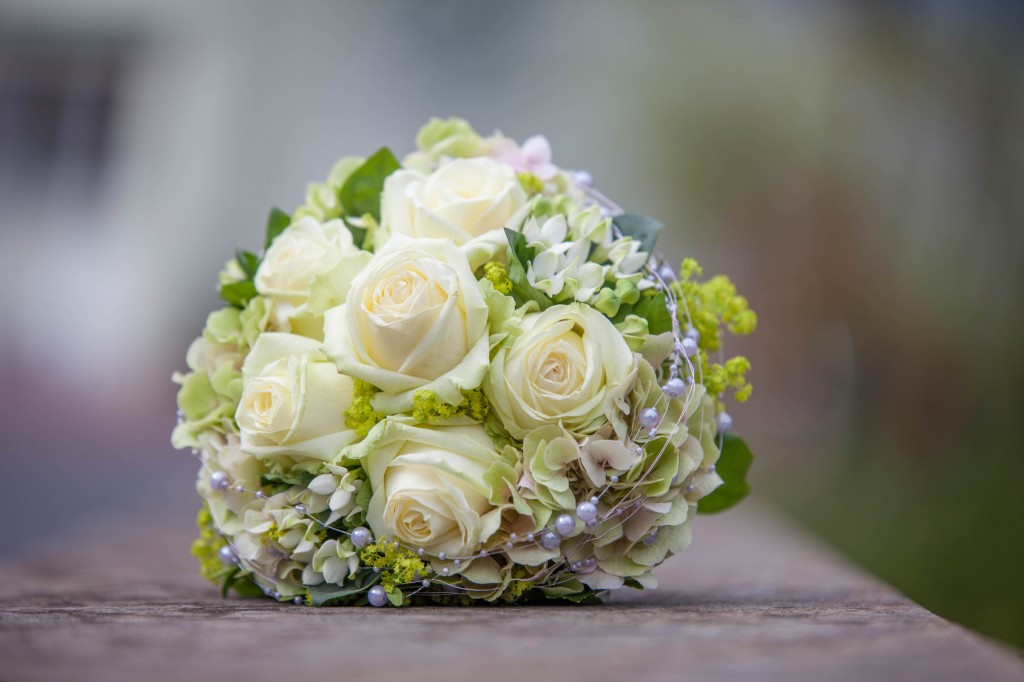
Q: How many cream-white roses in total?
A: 6